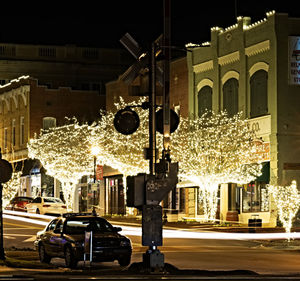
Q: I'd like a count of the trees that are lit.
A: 5